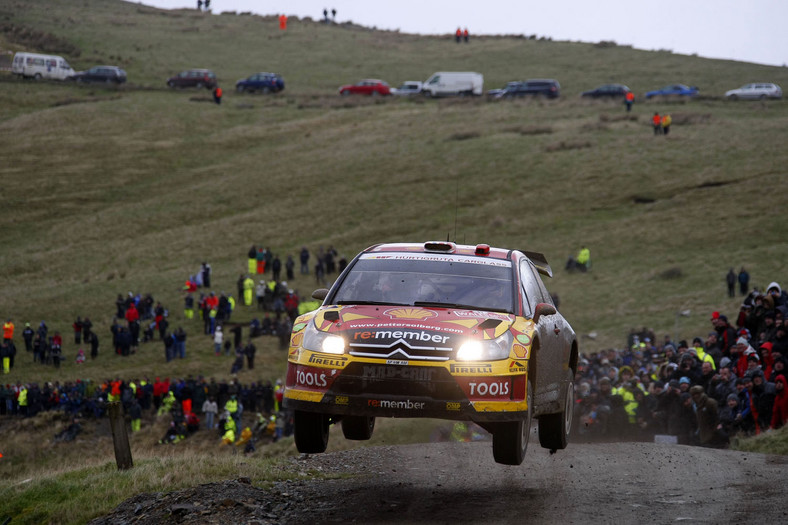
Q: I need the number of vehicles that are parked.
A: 12